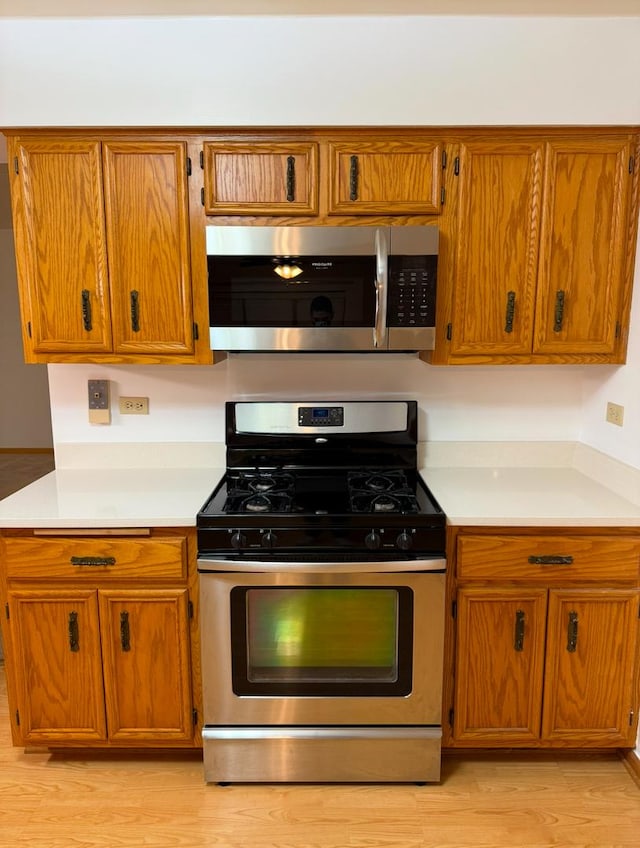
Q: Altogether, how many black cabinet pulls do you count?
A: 12